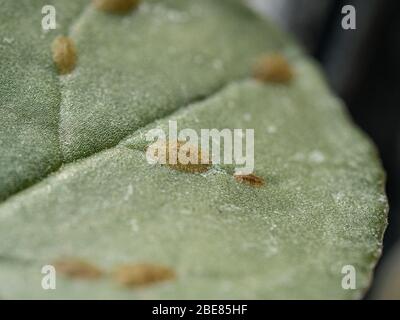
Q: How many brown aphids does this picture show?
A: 7